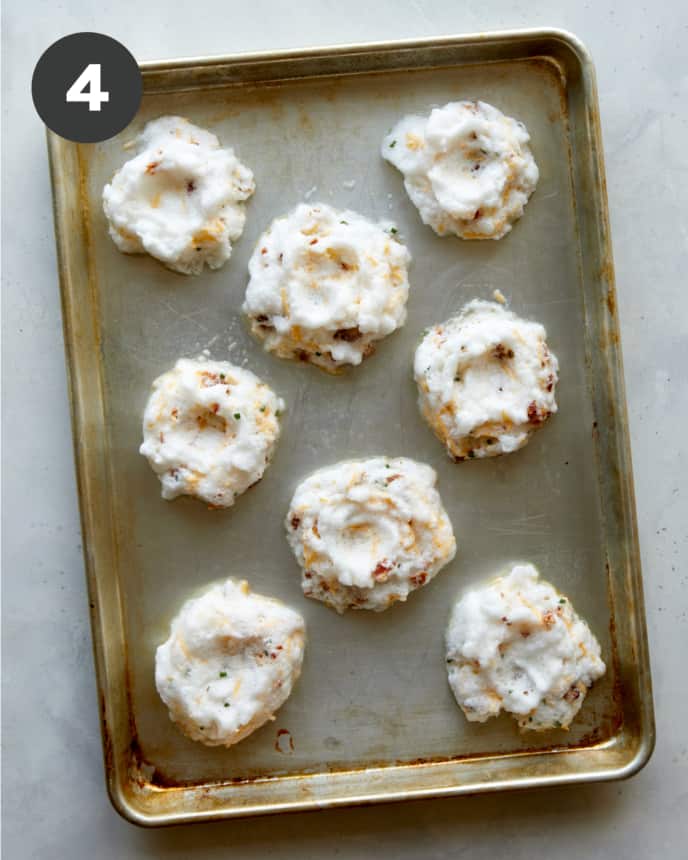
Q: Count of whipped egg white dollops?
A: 8